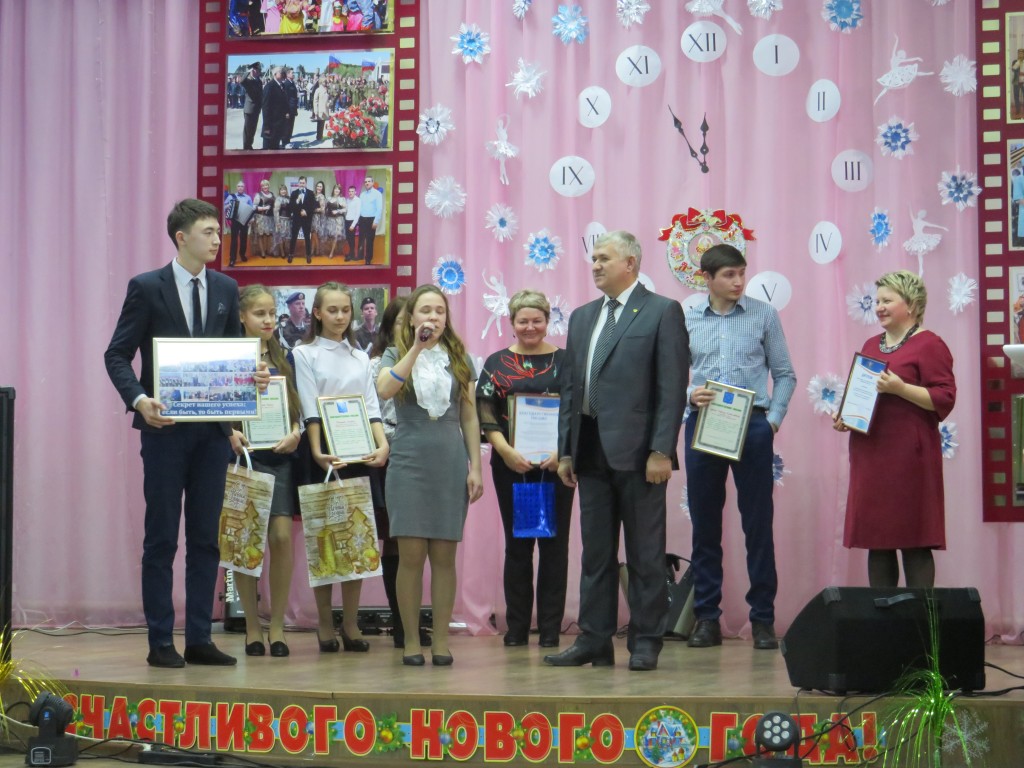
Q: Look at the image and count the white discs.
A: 12